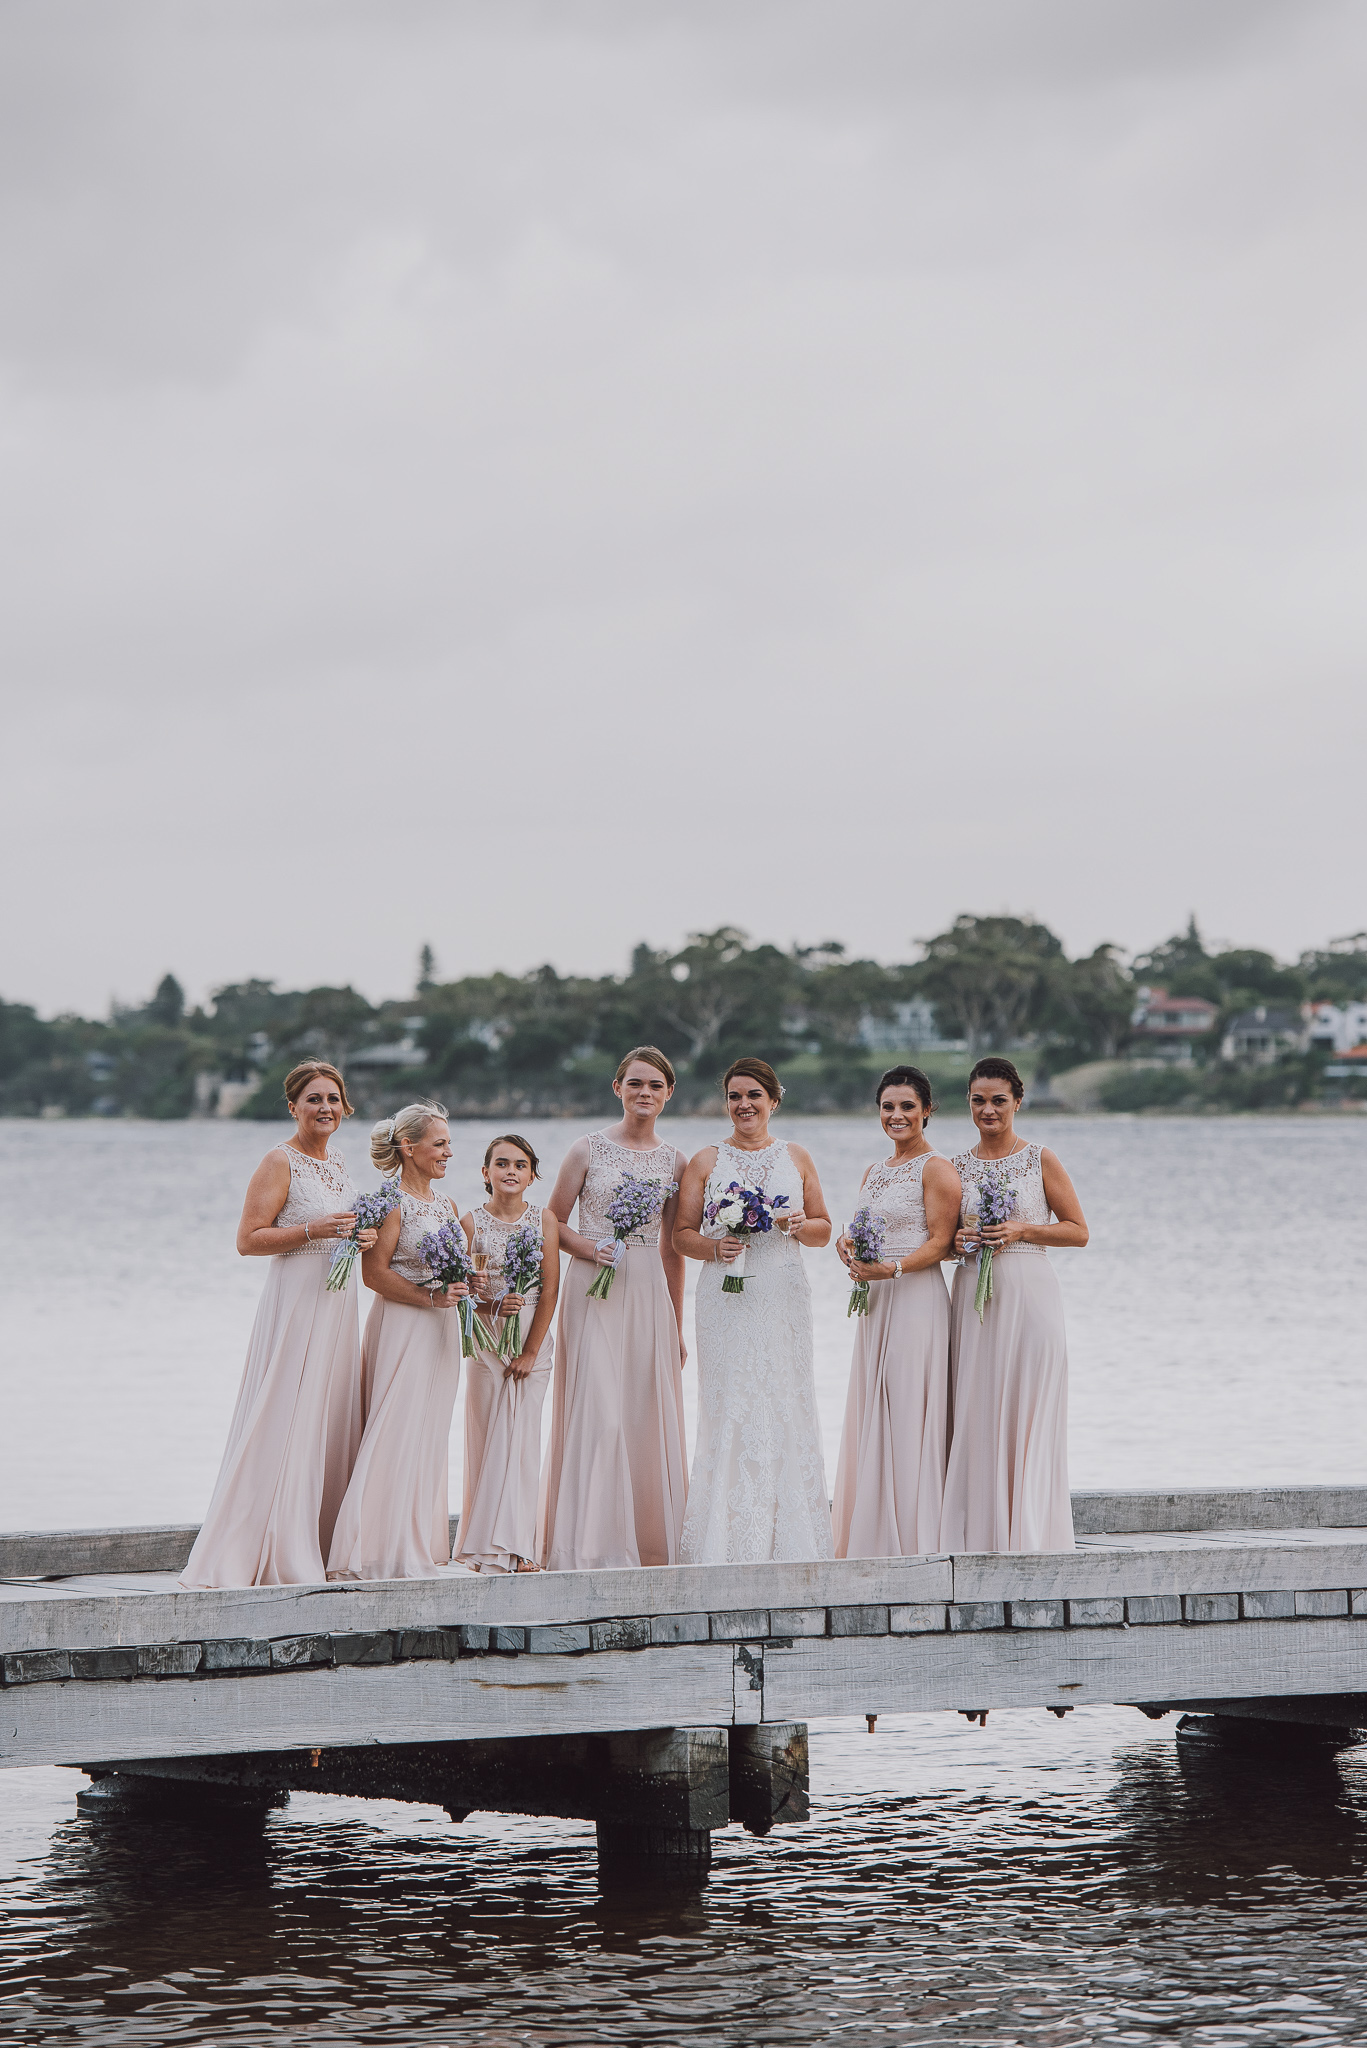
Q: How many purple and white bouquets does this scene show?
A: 1